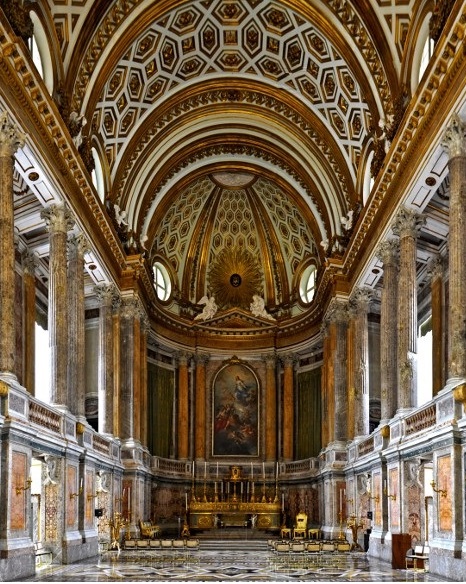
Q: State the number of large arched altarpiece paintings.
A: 1